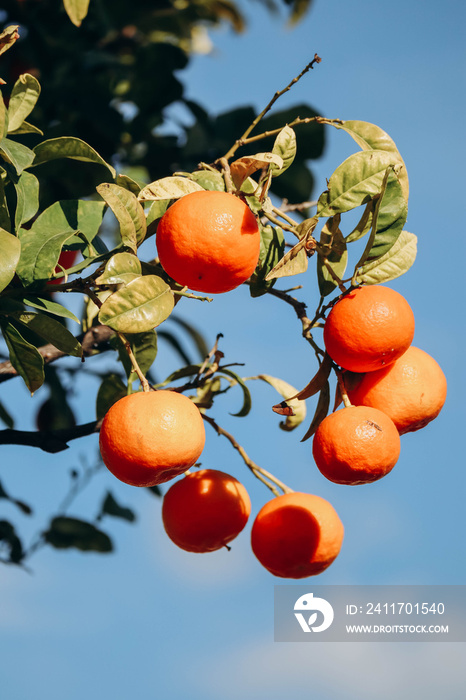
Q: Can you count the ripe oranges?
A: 7